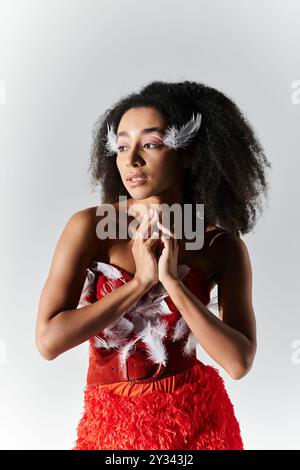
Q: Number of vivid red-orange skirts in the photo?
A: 1